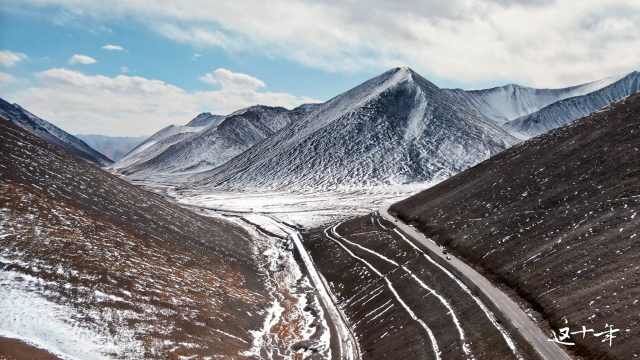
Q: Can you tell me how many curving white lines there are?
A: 3